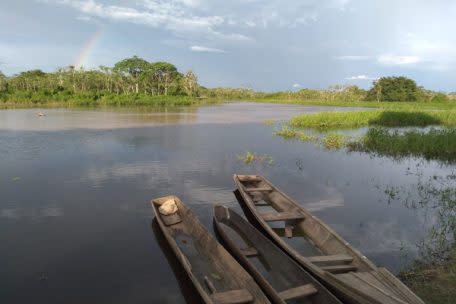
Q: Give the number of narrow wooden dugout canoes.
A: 3